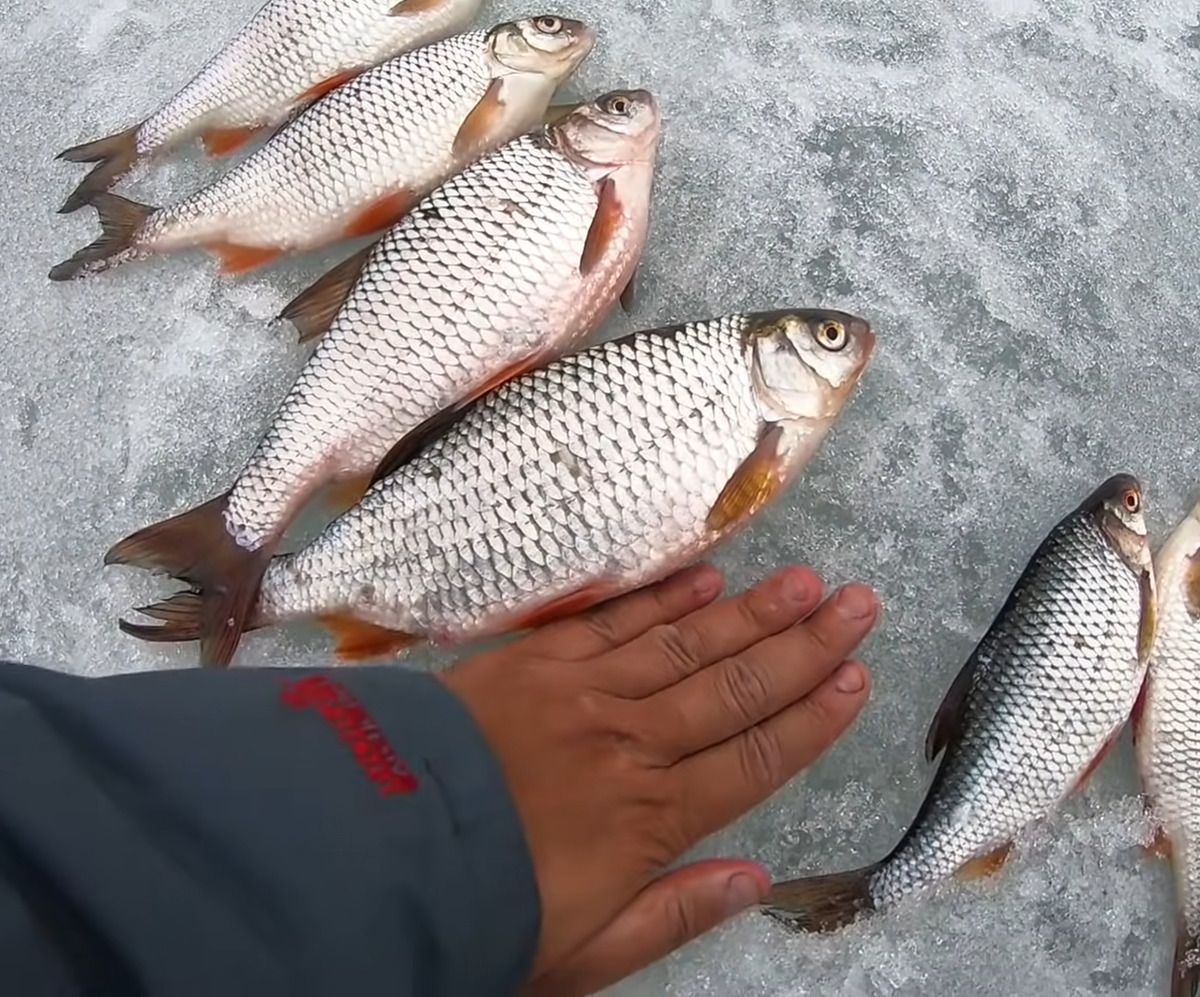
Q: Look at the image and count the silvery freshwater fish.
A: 6